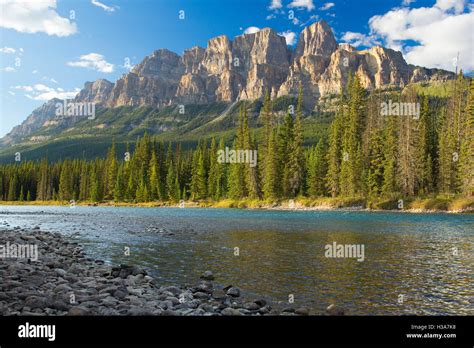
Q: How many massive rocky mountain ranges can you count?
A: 1